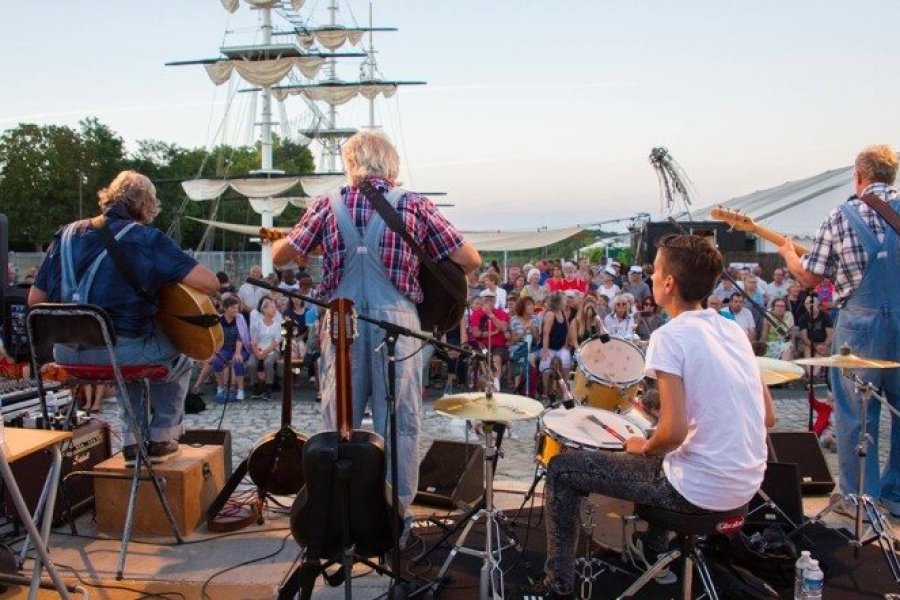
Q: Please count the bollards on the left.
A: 0